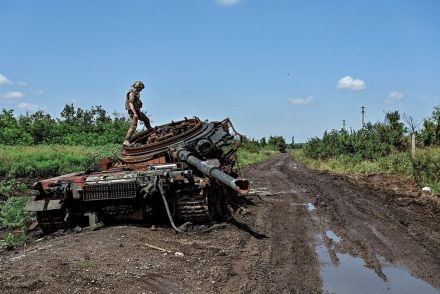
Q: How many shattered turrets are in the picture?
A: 1